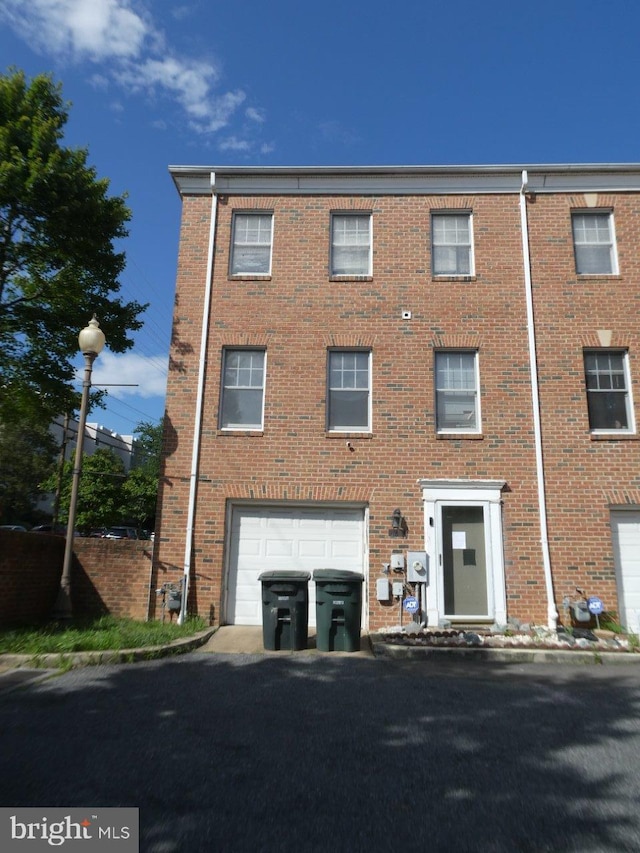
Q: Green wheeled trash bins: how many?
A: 2